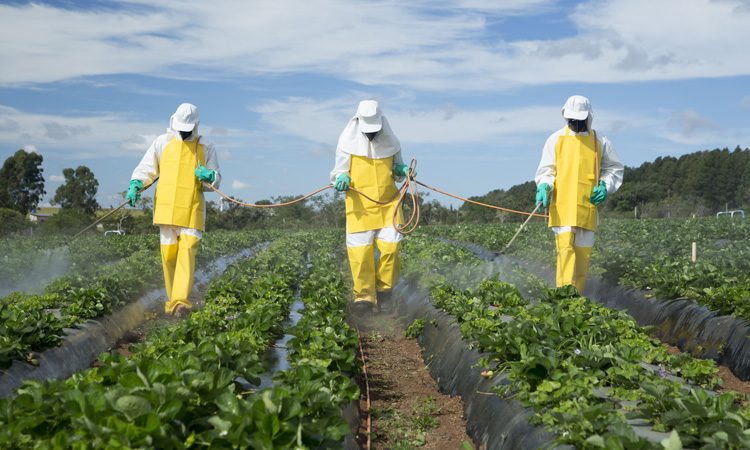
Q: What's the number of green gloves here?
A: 6